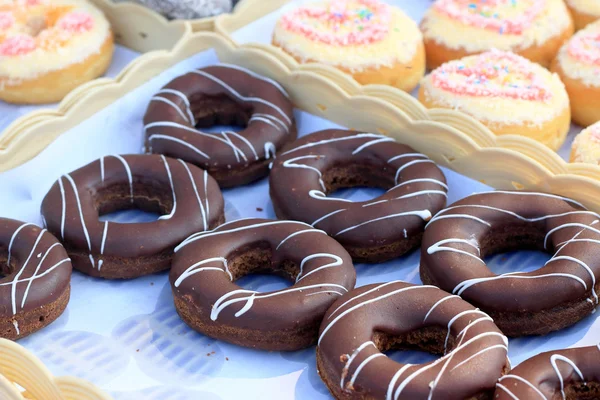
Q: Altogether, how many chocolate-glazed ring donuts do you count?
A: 8